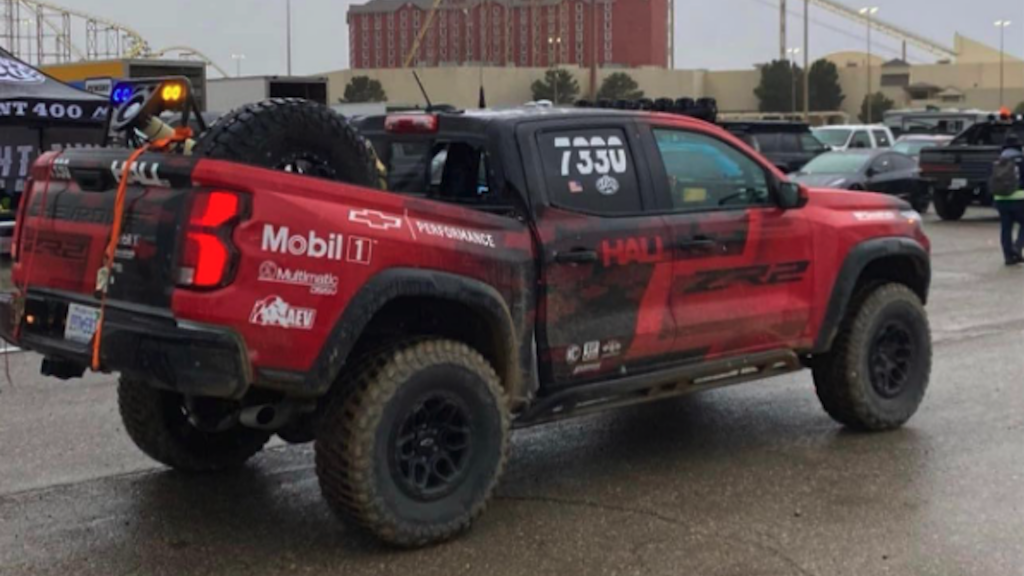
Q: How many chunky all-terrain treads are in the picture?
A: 4